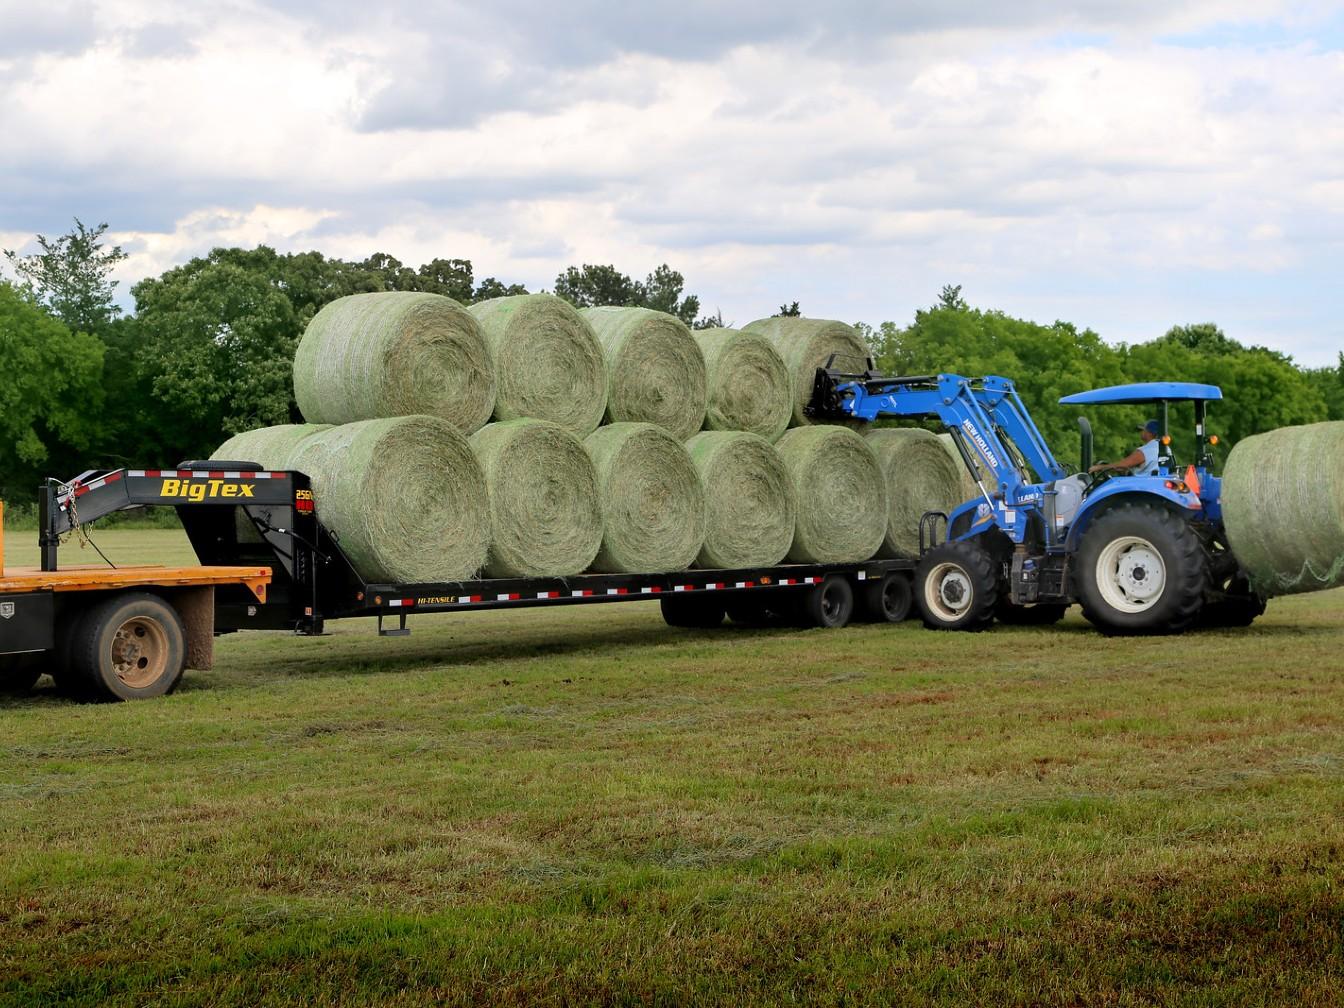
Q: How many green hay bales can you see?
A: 14